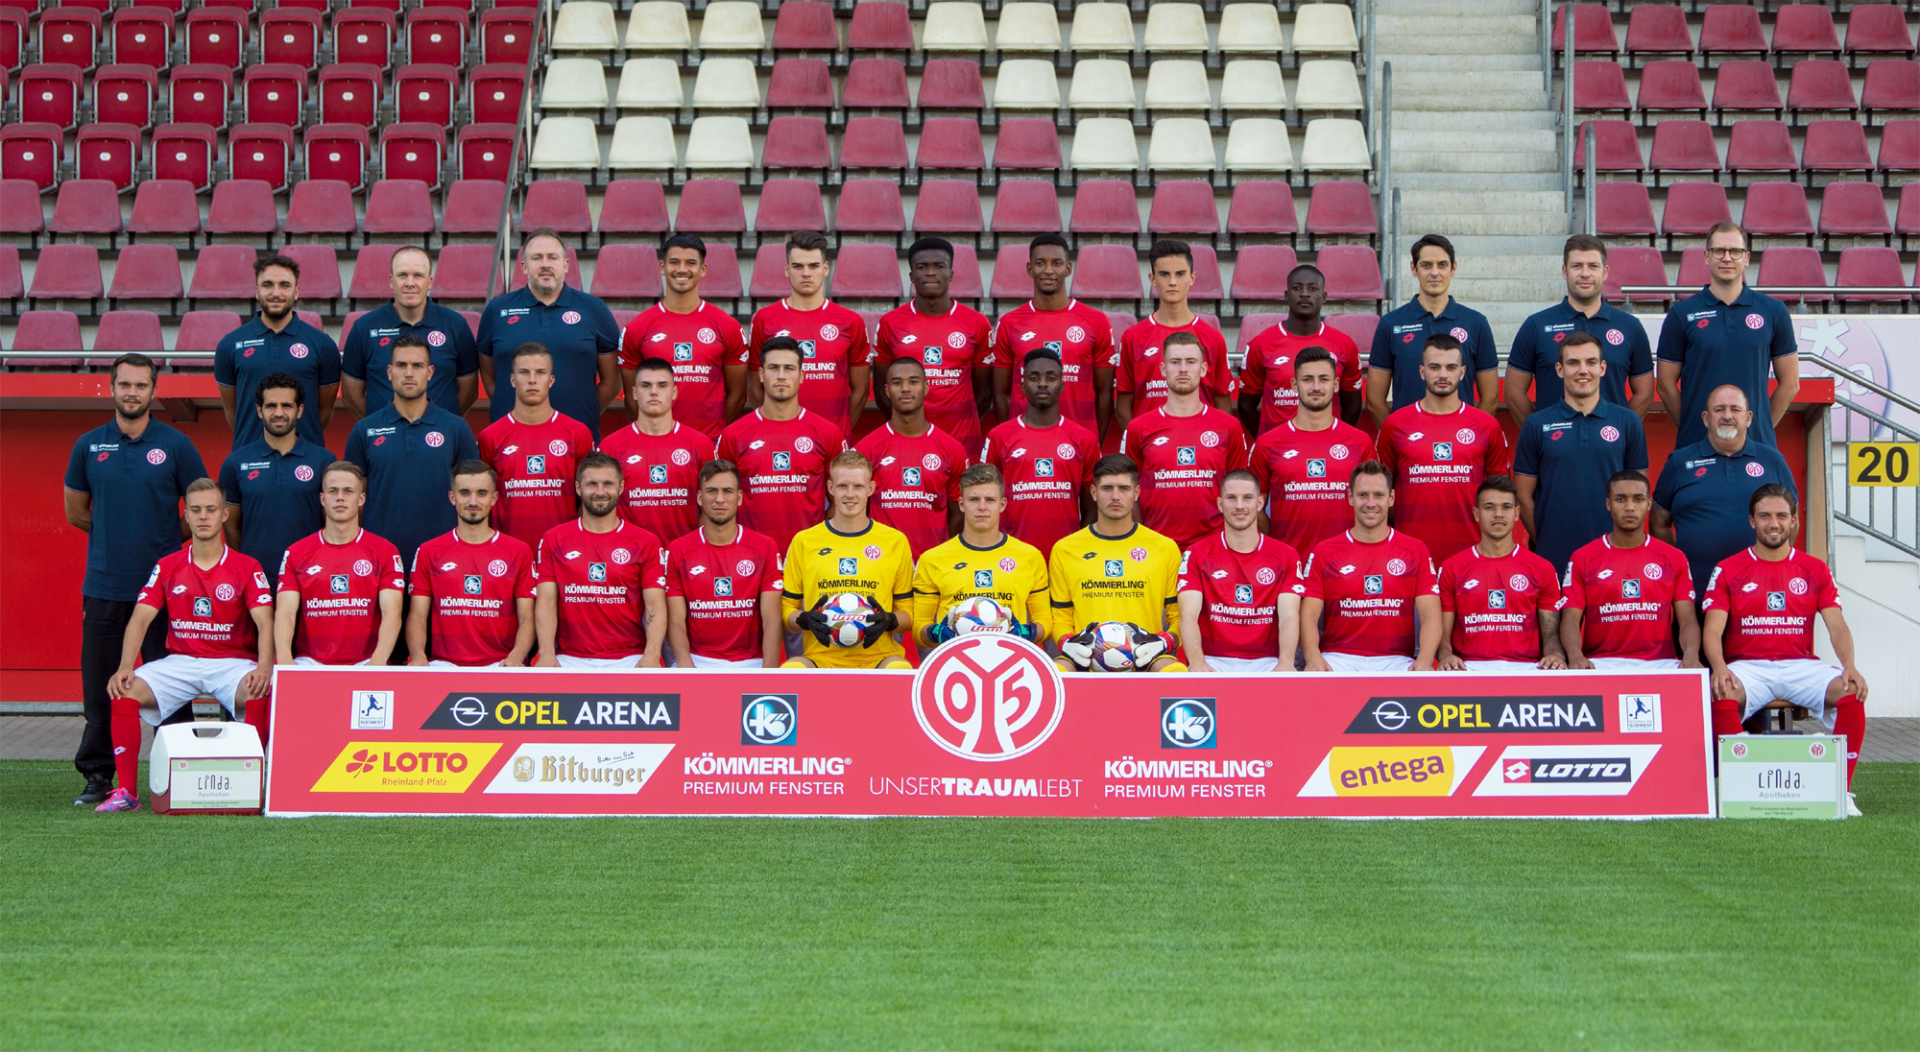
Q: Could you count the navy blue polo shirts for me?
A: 11